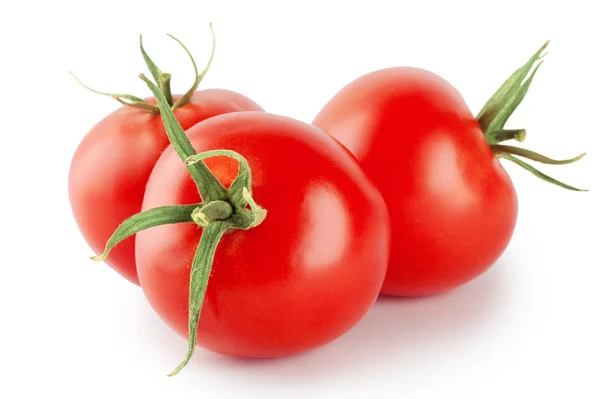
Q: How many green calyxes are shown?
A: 3